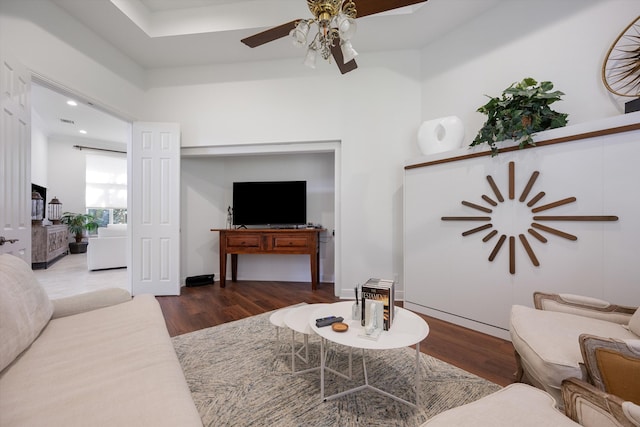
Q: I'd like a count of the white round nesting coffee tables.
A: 3